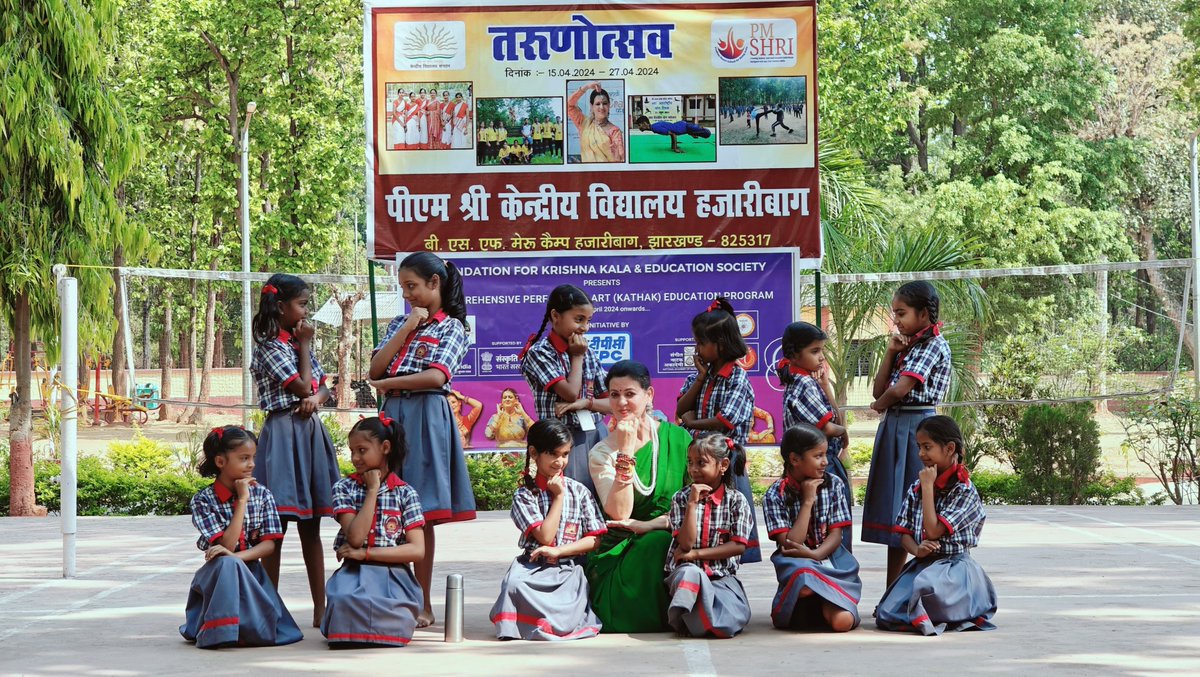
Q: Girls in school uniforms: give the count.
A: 12